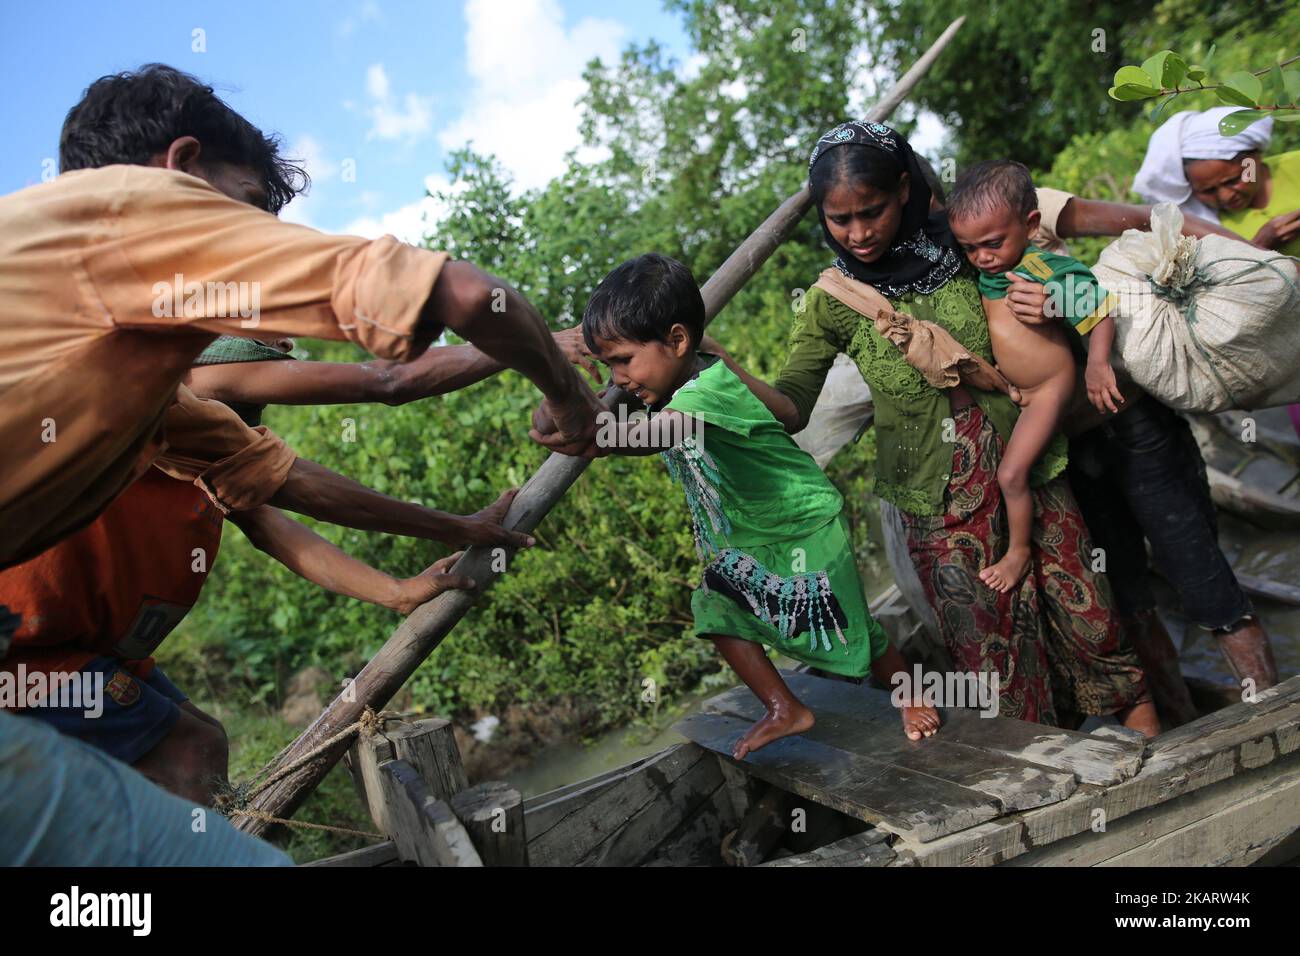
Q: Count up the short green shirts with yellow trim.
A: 1